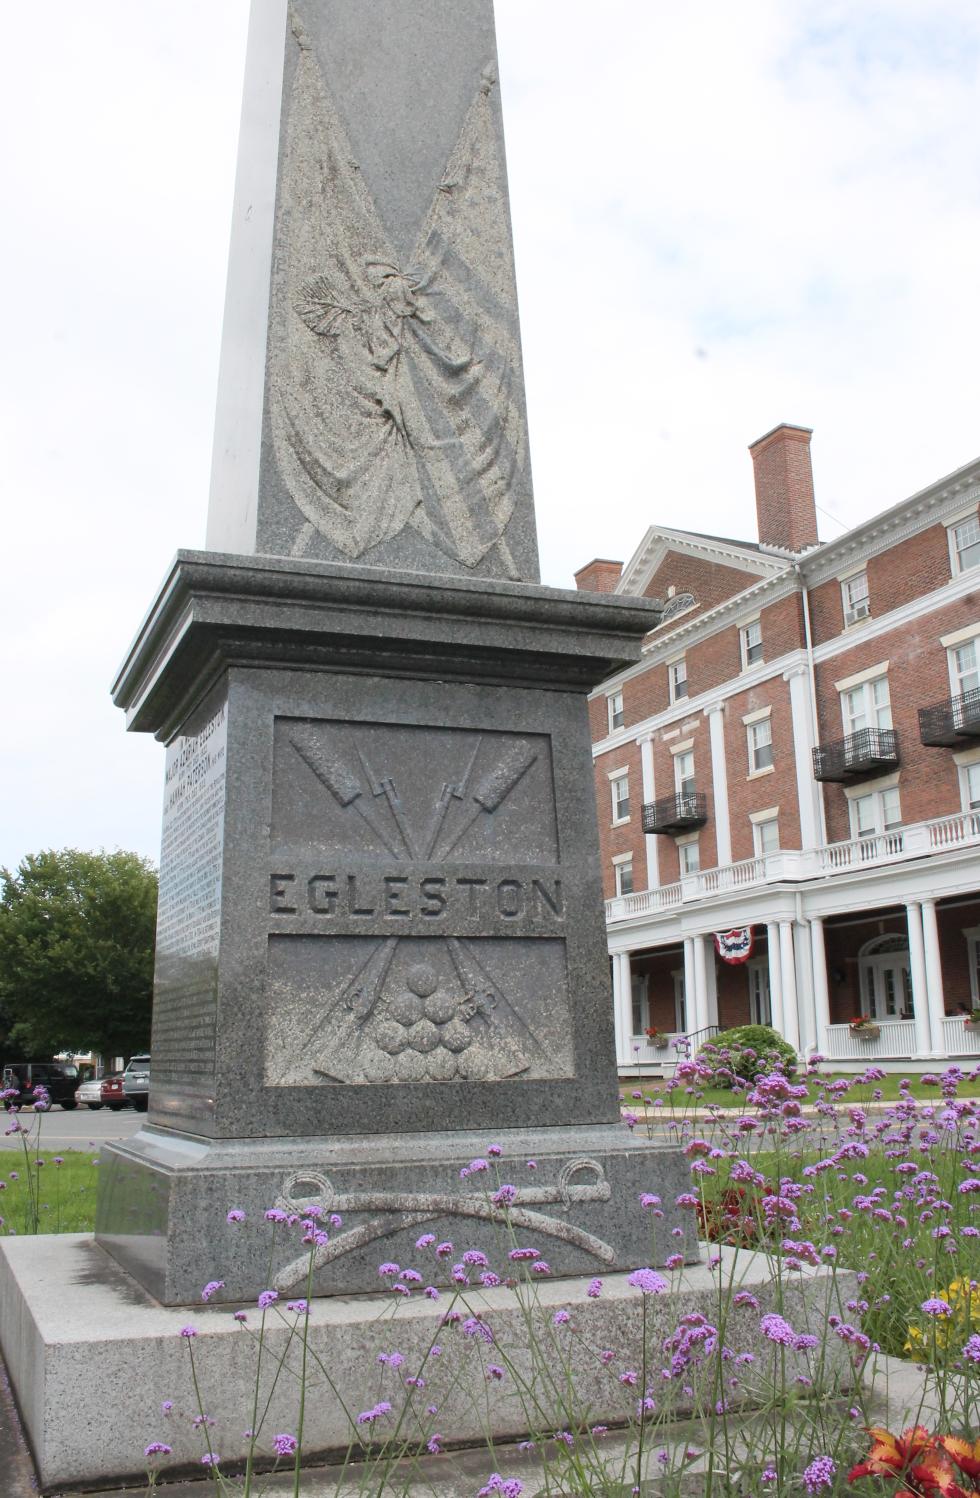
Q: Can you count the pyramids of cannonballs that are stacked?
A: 1